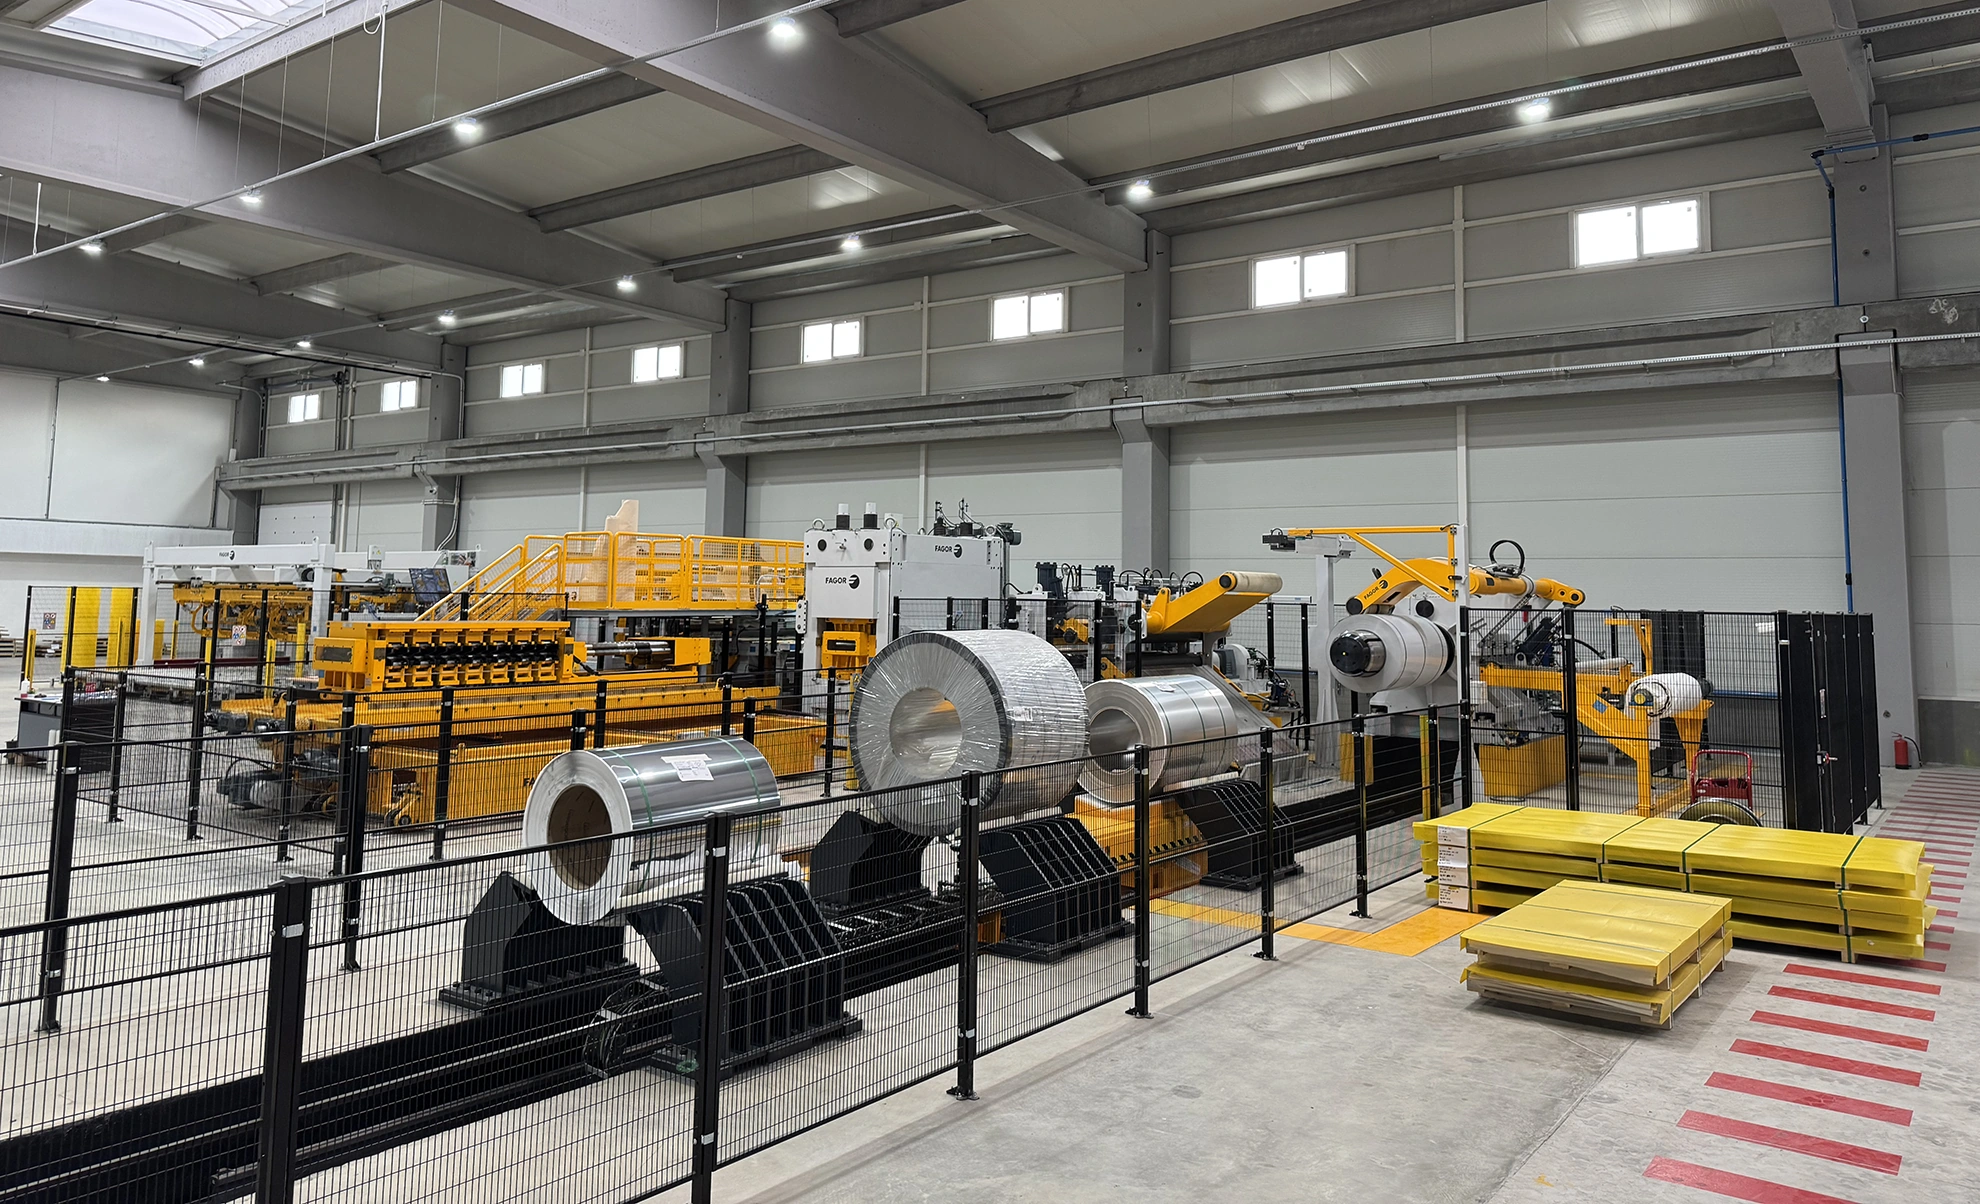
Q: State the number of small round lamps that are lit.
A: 12